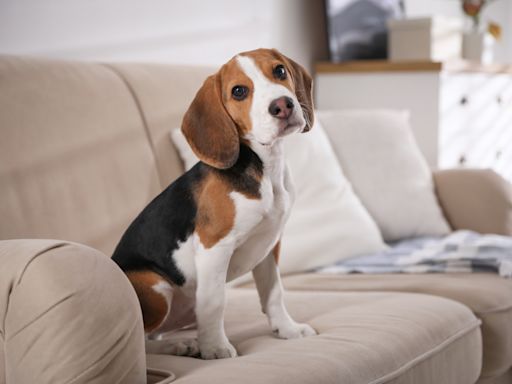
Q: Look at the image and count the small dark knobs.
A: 4